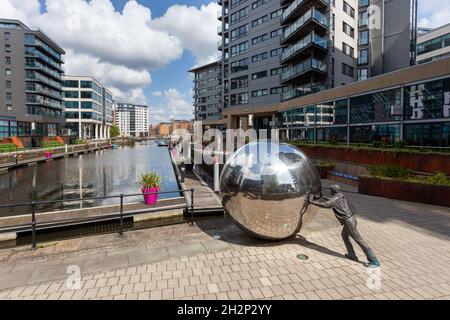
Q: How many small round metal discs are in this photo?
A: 2